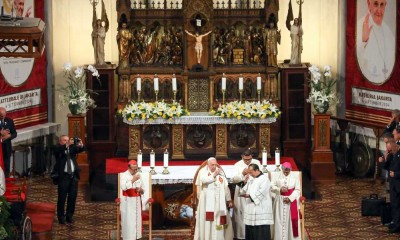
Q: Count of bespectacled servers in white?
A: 1